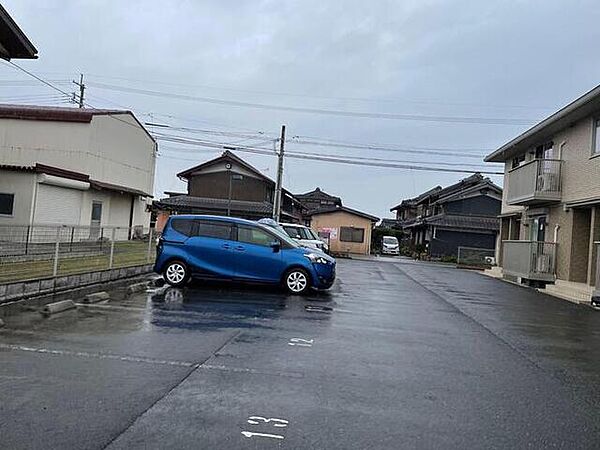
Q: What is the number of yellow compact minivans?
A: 0